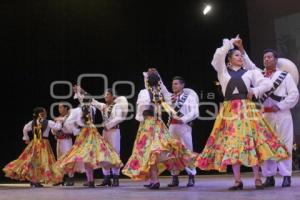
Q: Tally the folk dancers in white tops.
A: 8